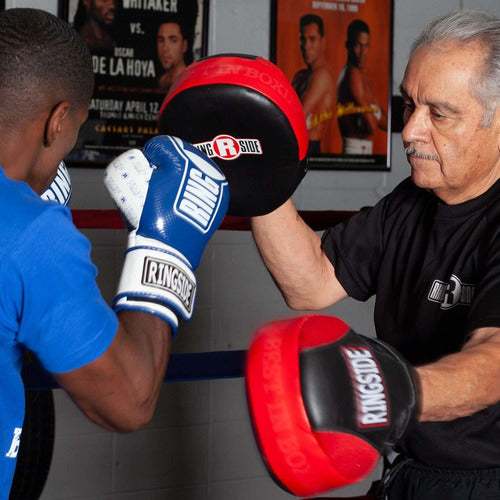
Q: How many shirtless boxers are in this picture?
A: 4